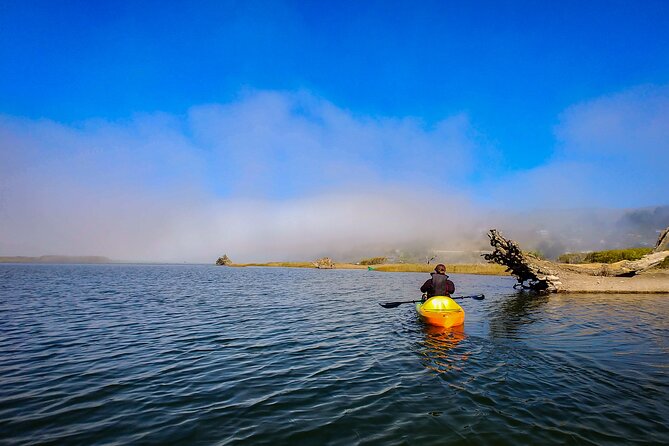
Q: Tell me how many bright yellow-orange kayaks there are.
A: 1